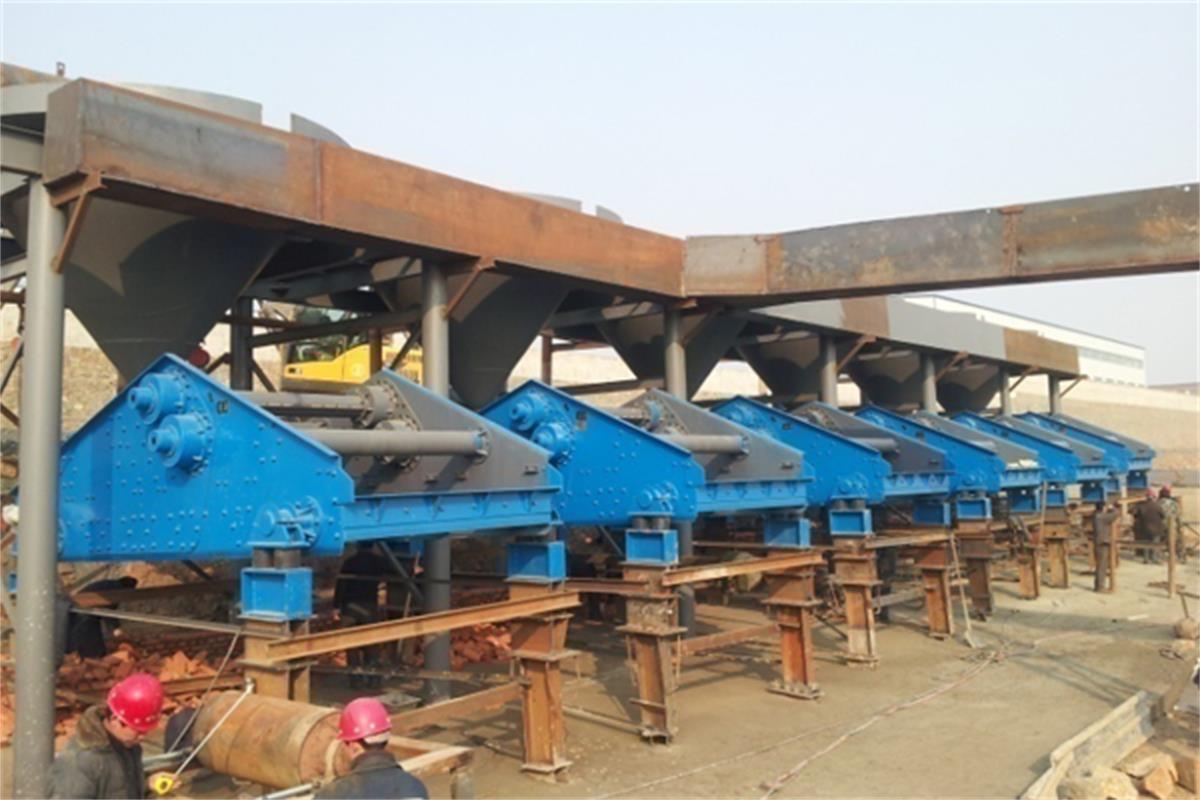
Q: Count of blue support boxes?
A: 12